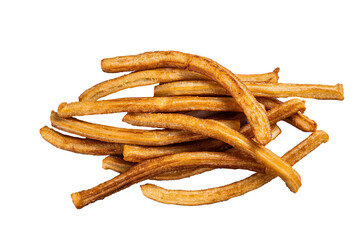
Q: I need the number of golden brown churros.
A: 11